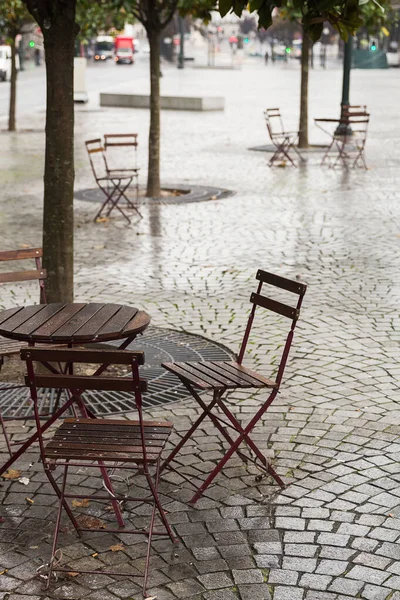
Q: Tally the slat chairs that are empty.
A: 8